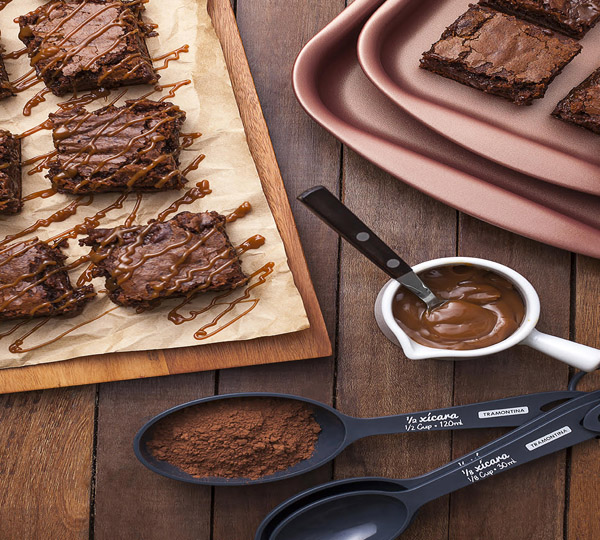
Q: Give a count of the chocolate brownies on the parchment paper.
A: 6